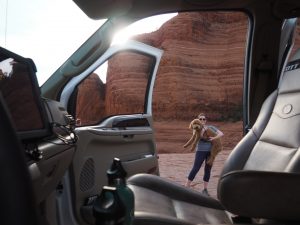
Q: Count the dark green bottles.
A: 2